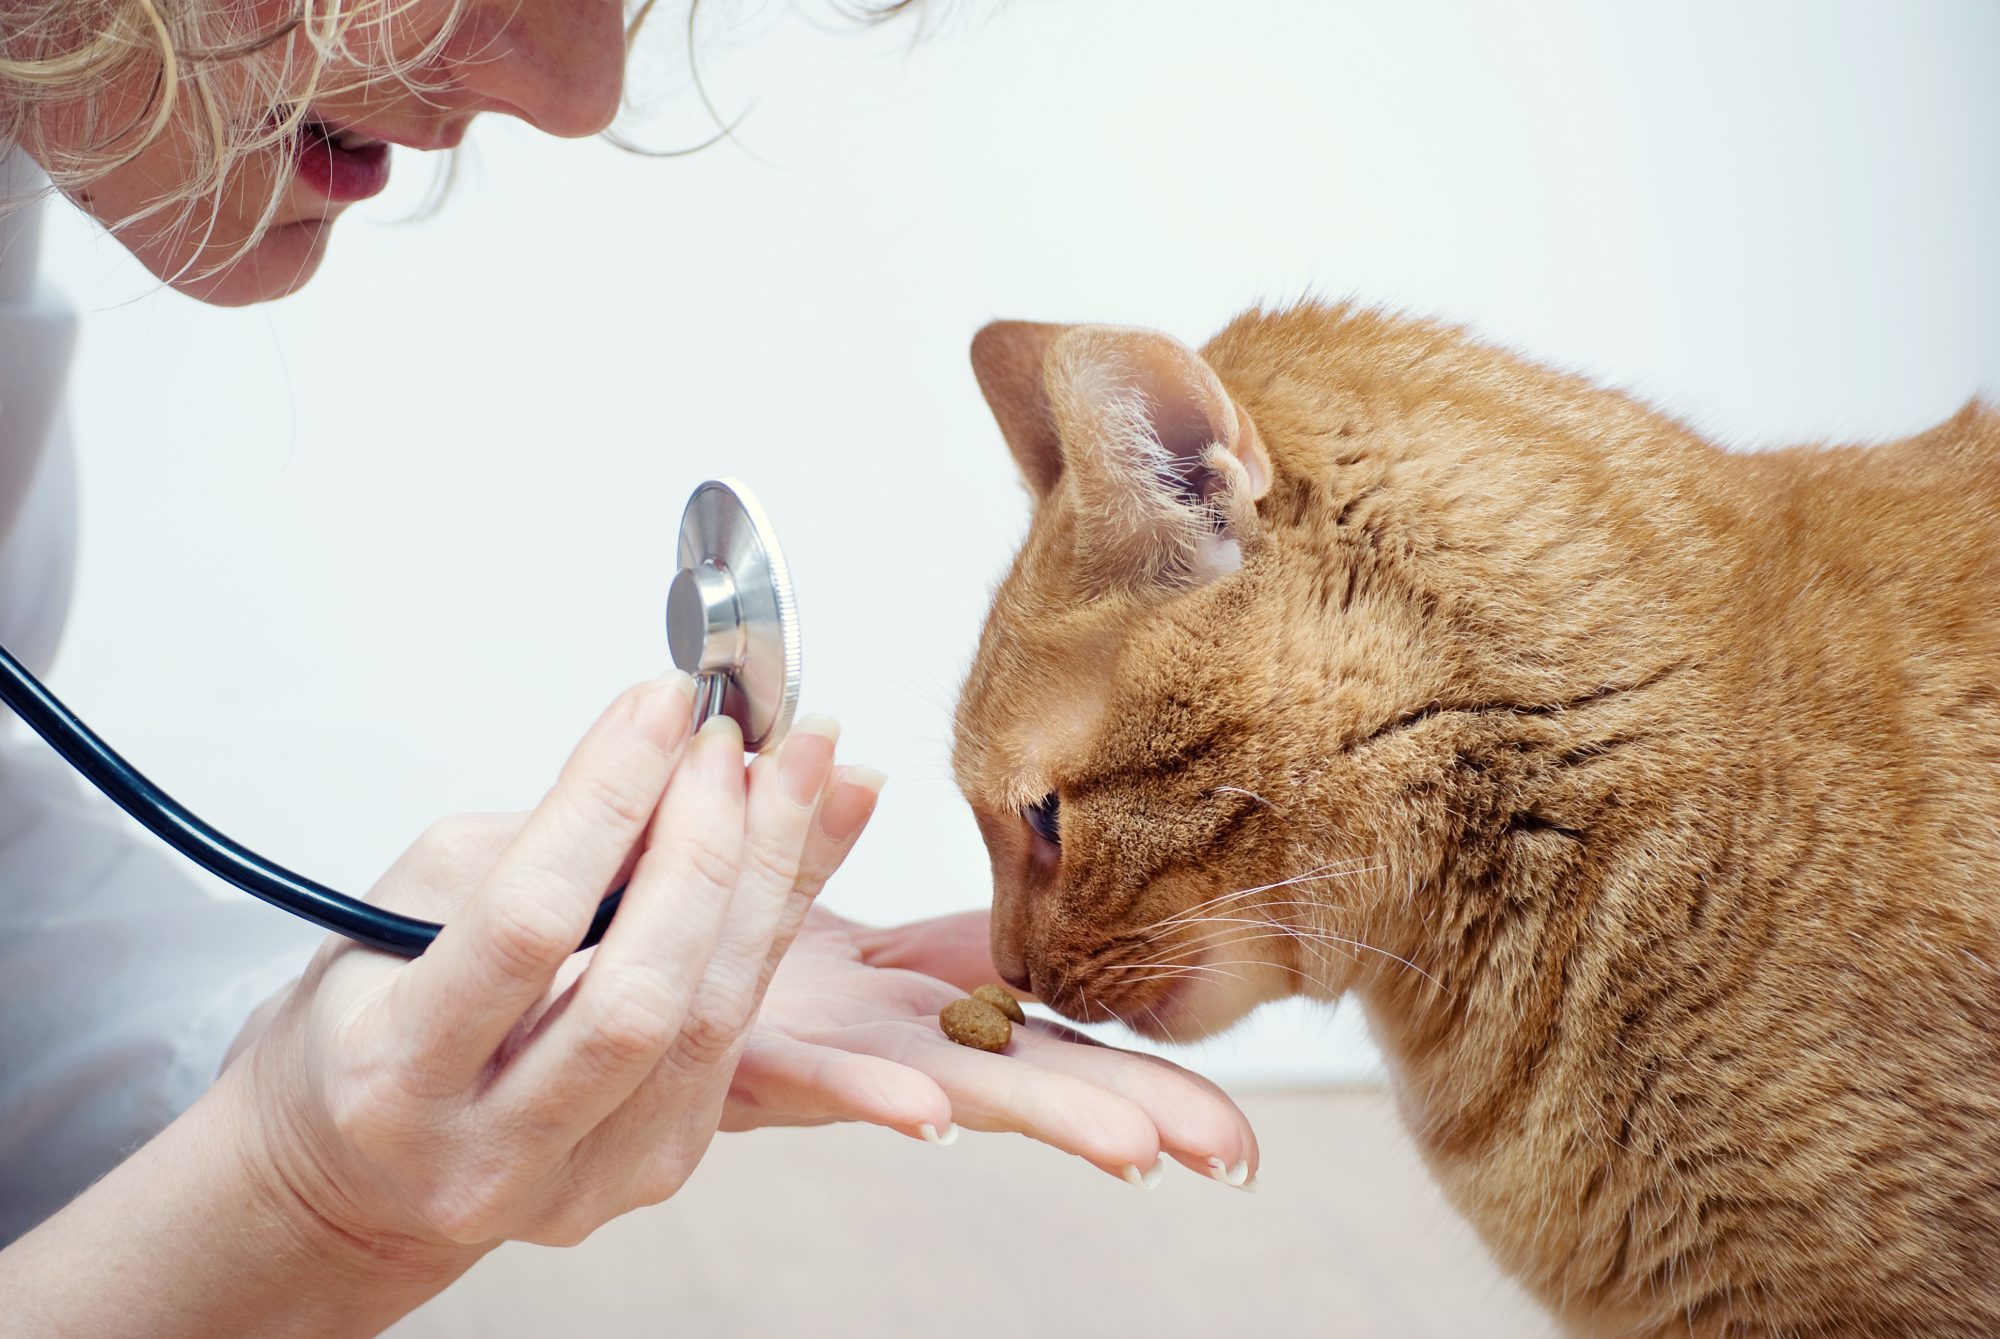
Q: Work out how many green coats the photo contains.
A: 0